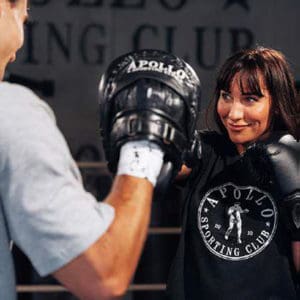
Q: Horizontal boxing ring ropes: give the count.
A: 3